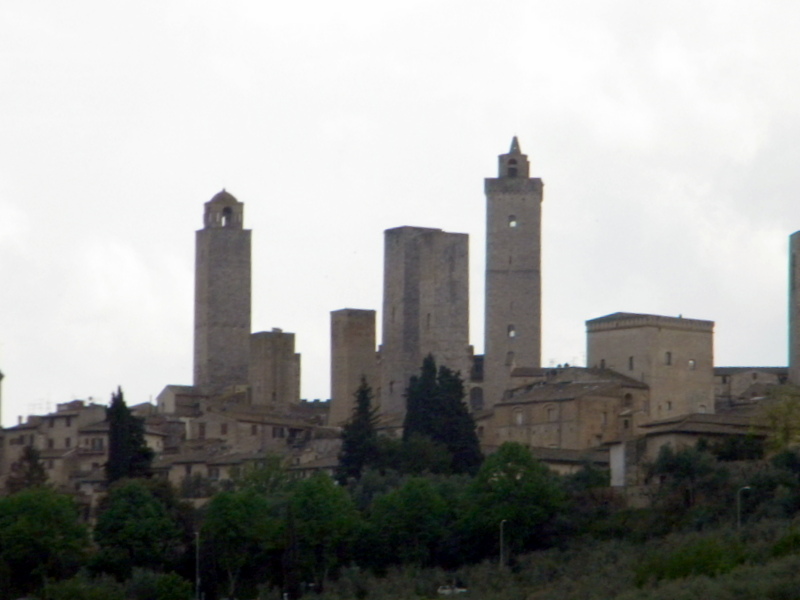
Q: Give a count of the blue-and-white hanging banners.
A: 0